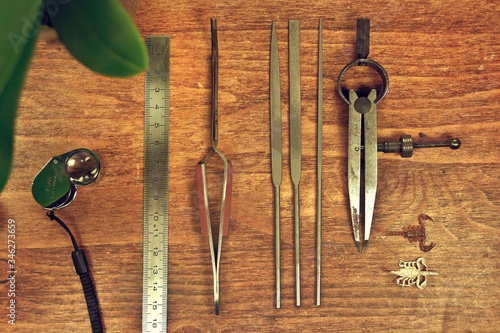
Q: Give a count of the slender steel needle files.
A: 3